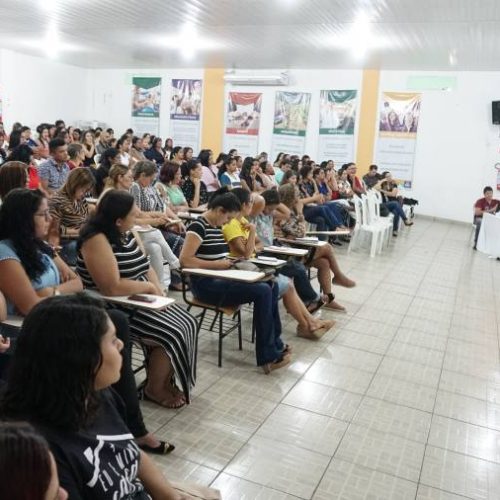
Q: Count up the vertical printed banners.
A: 6